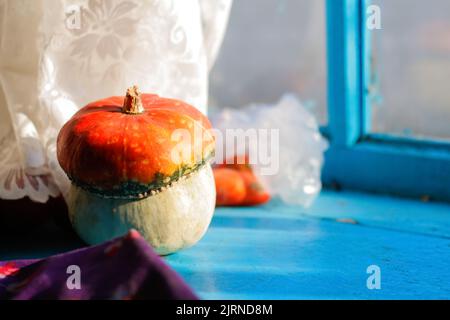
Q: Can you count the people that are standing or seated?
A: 0